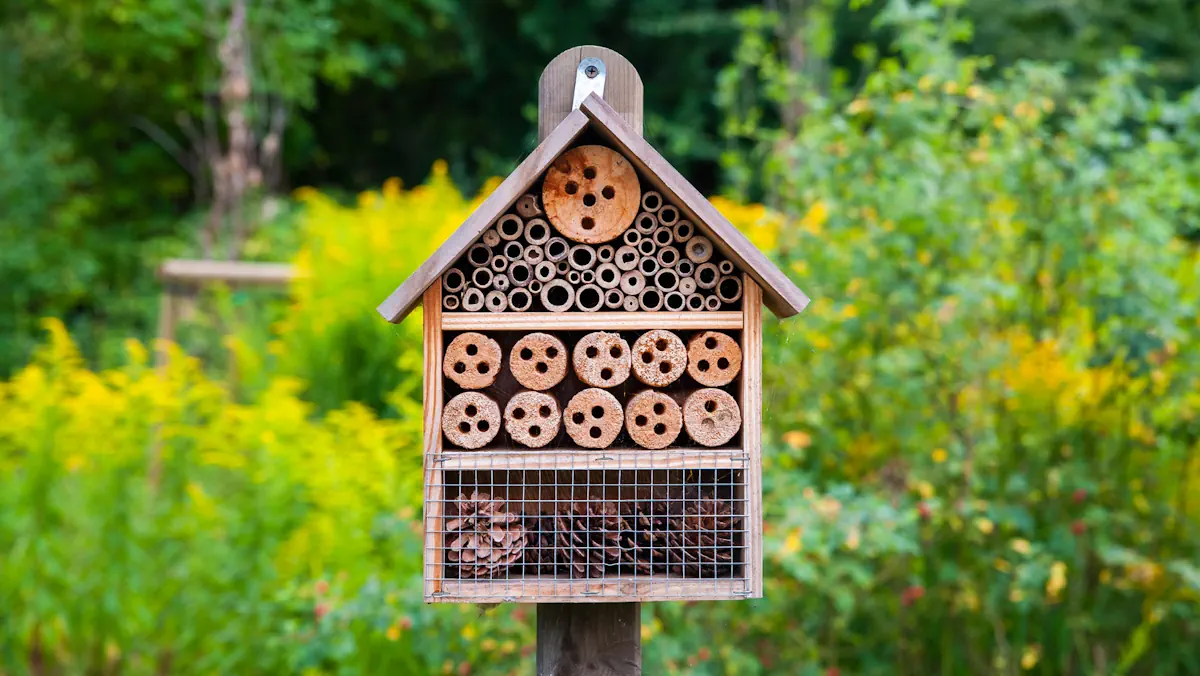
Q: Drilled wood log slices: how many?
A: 11